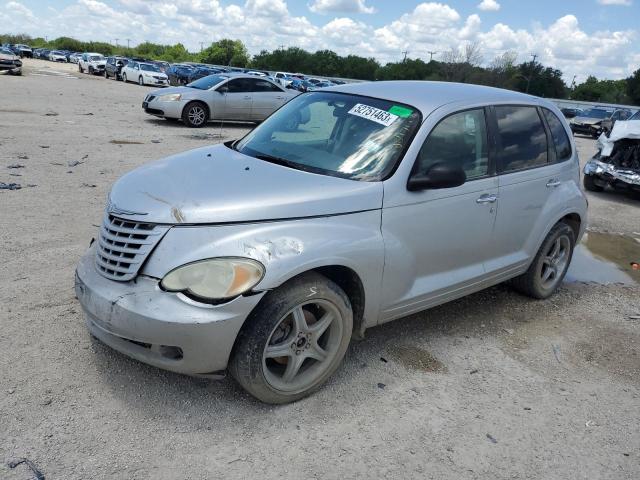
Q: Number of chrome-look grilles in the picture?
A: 1